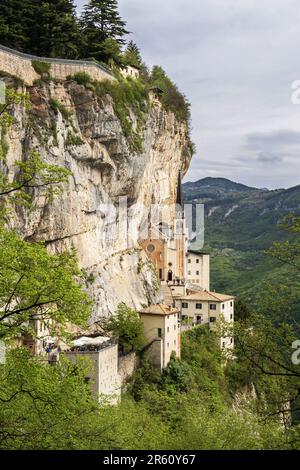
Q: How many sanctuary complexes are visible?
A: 1